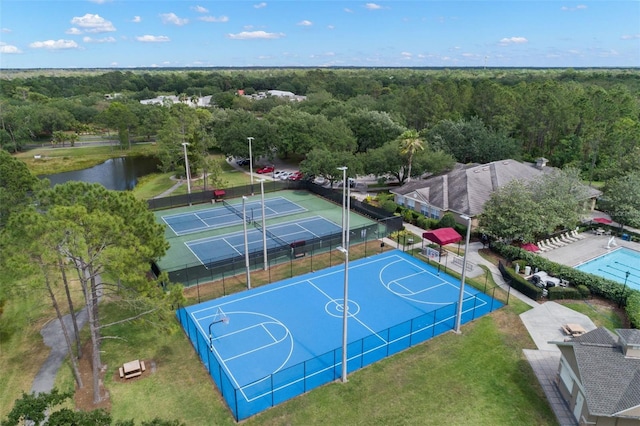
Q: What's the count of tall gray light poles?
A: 8